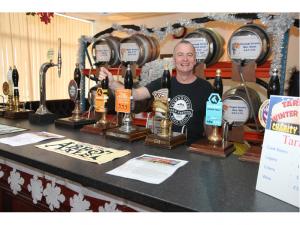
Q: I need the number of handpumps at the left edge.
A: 2